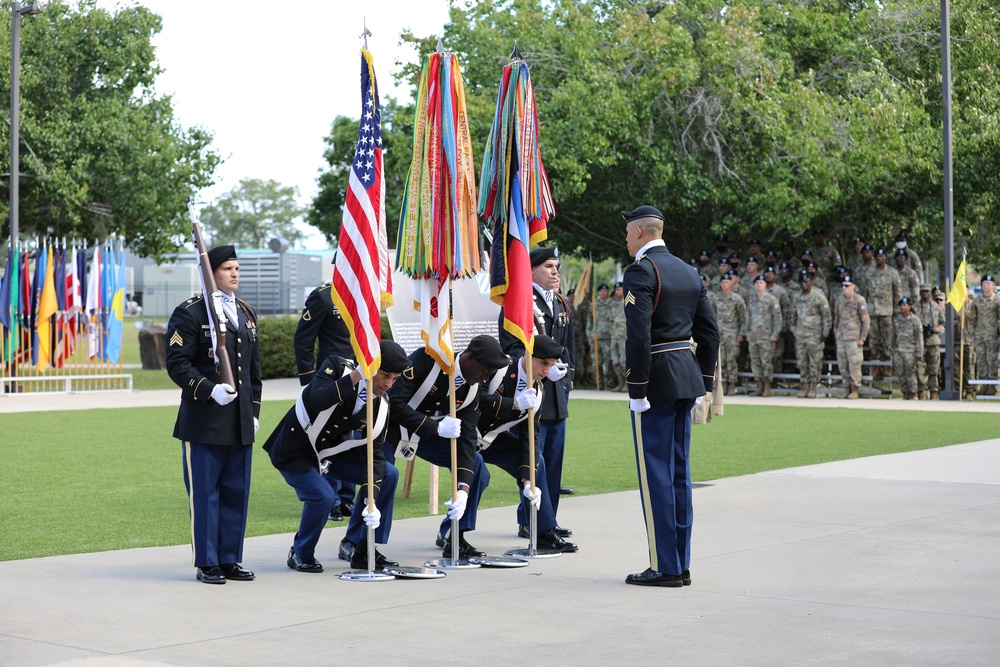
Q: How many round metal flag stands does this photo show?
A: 5